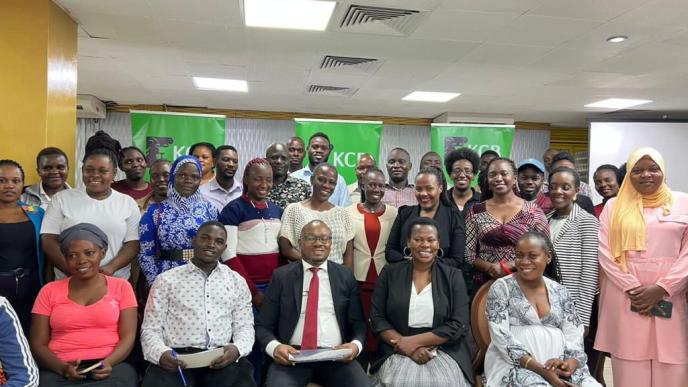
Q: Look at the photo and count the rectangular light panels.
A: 4